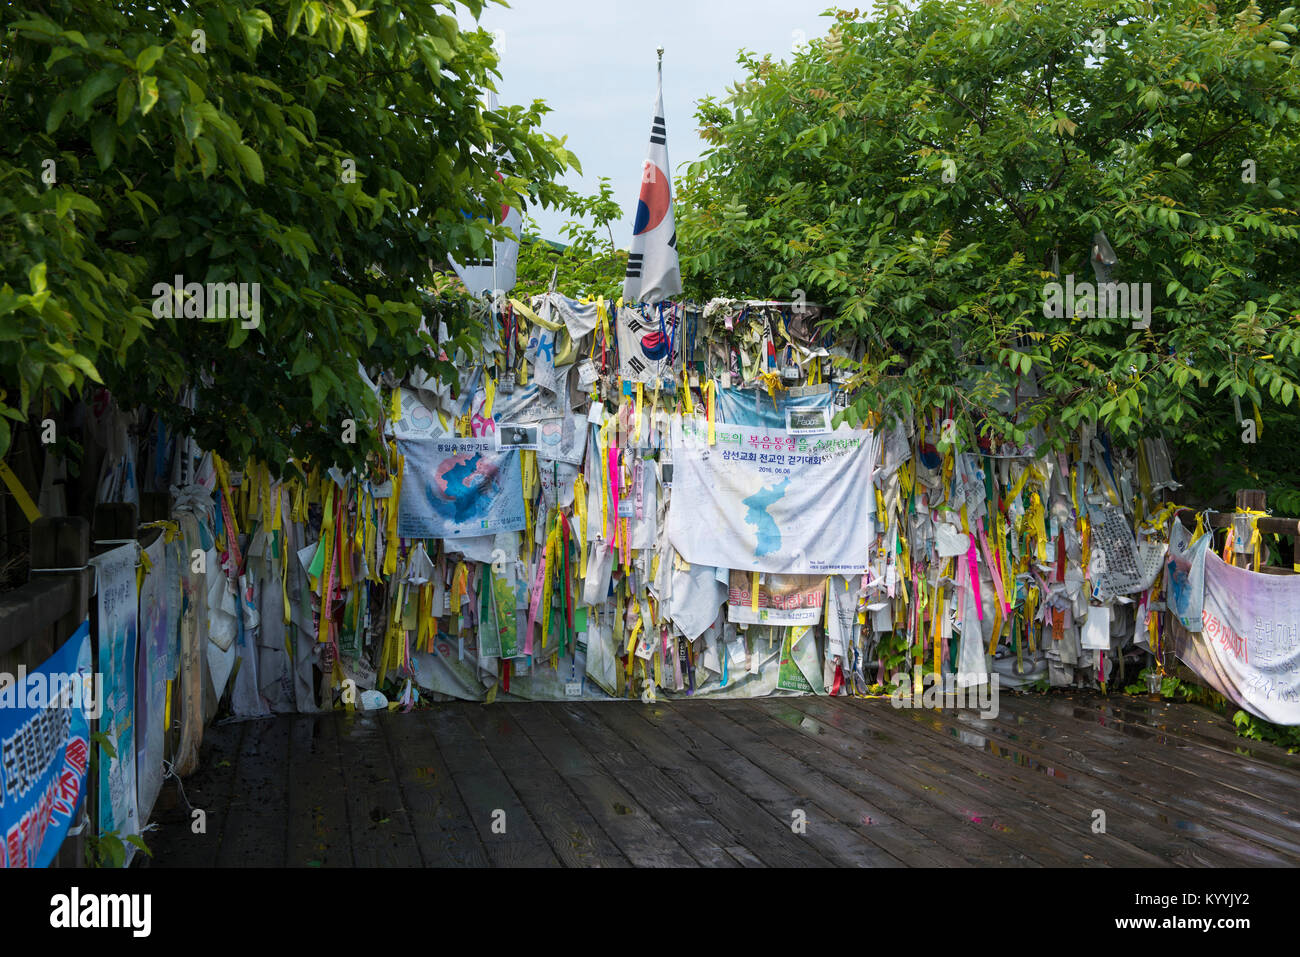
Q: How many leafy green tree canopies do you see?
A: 2